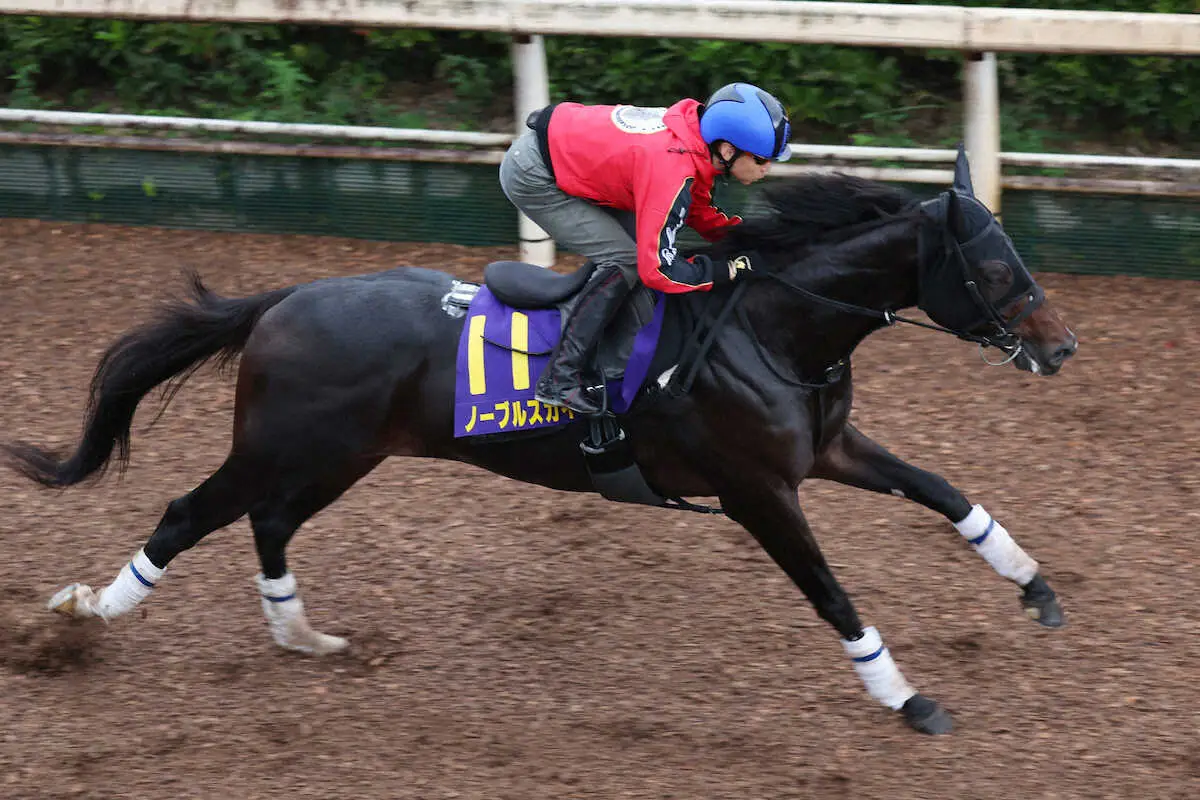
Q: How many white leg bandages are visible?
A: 4